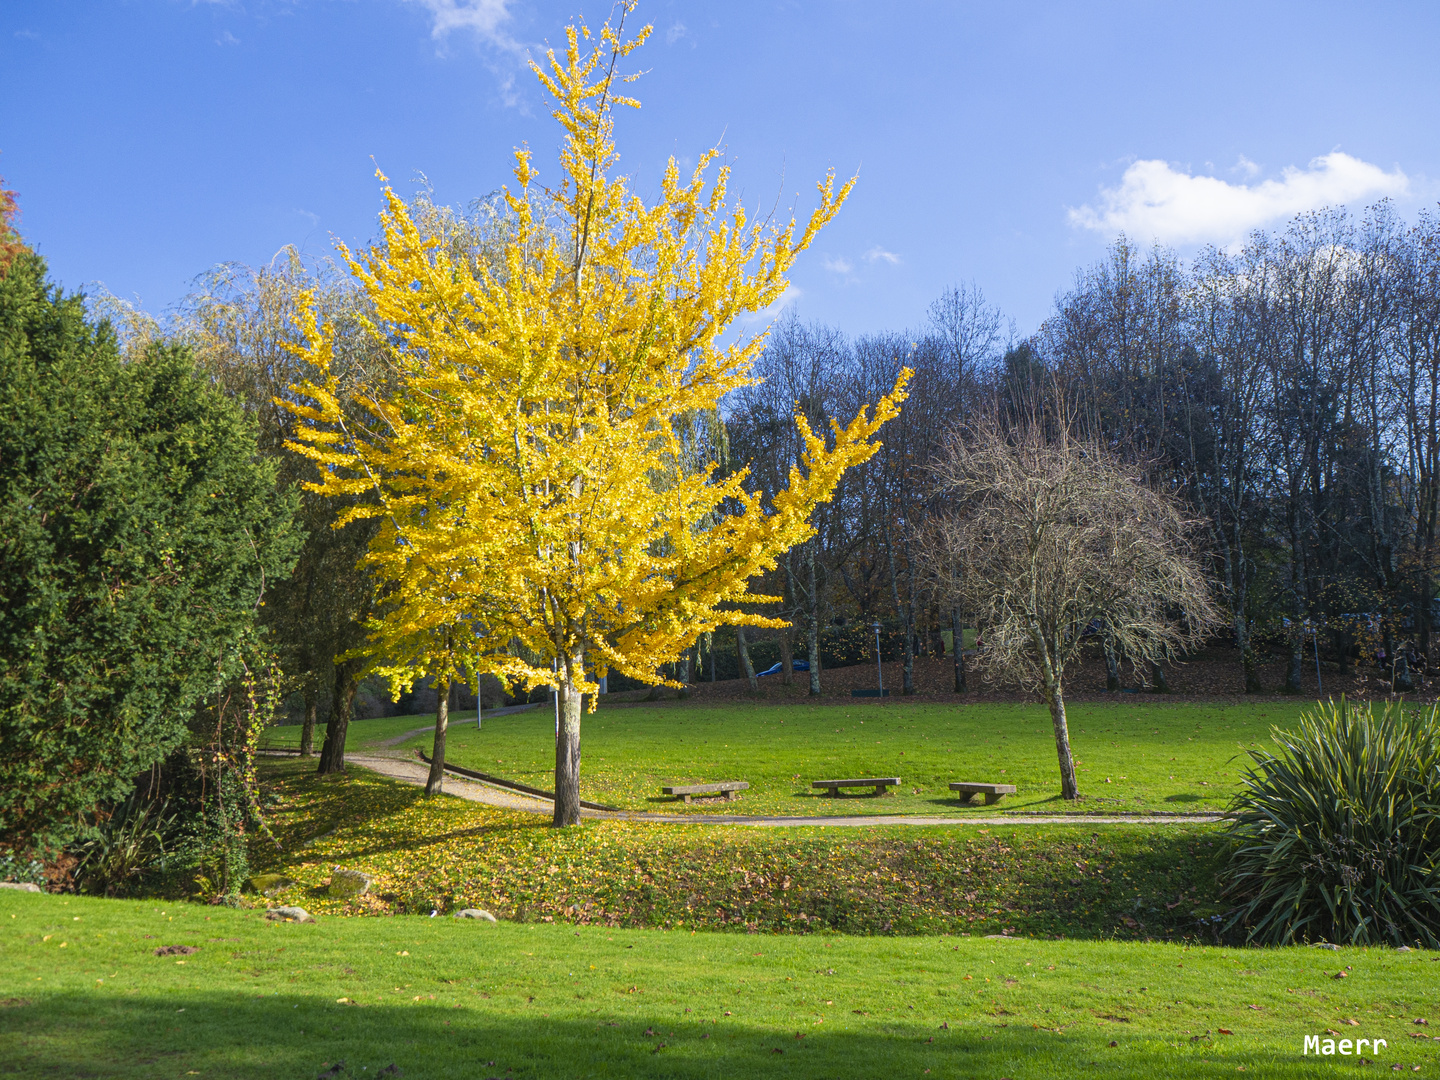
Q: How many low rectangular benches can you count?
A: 3